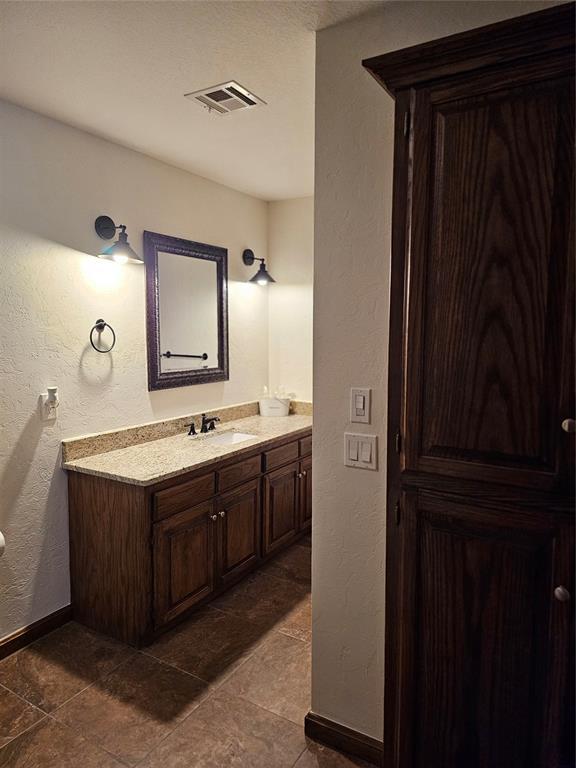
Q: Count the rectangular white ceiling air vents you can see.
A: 1